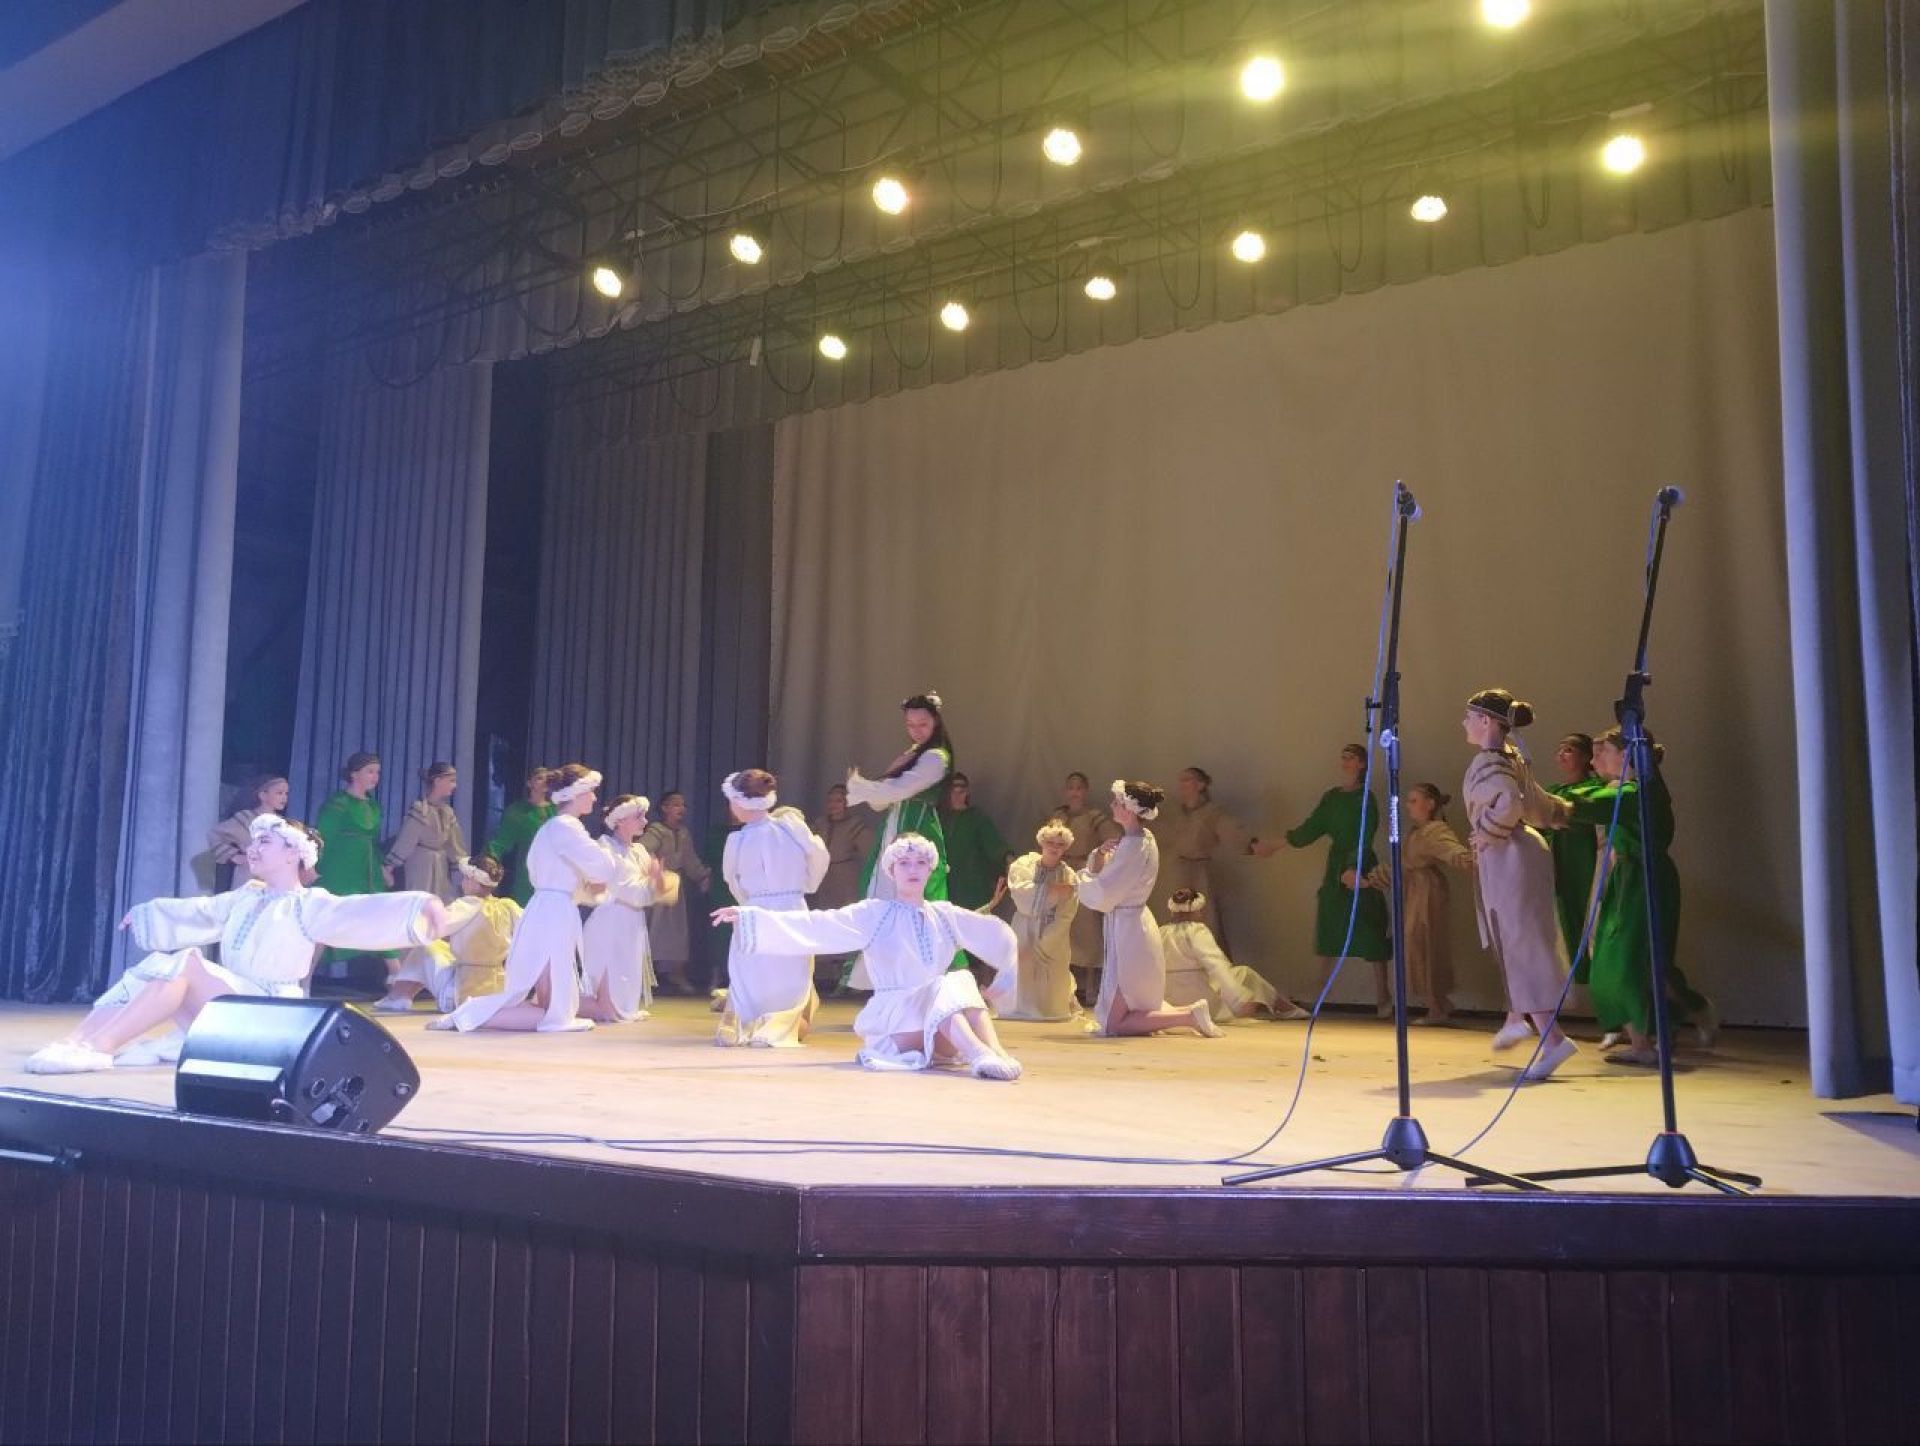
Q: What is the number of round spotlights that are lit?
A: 12